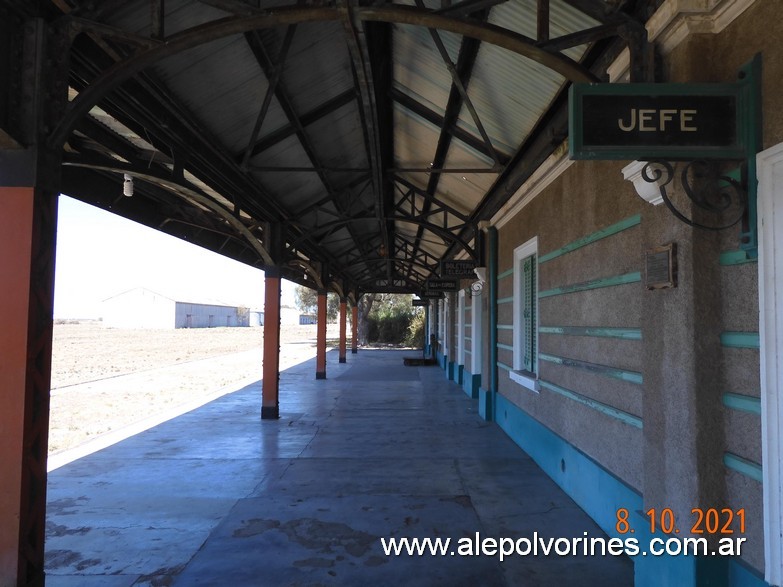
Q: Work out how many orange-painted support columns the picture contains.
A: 5